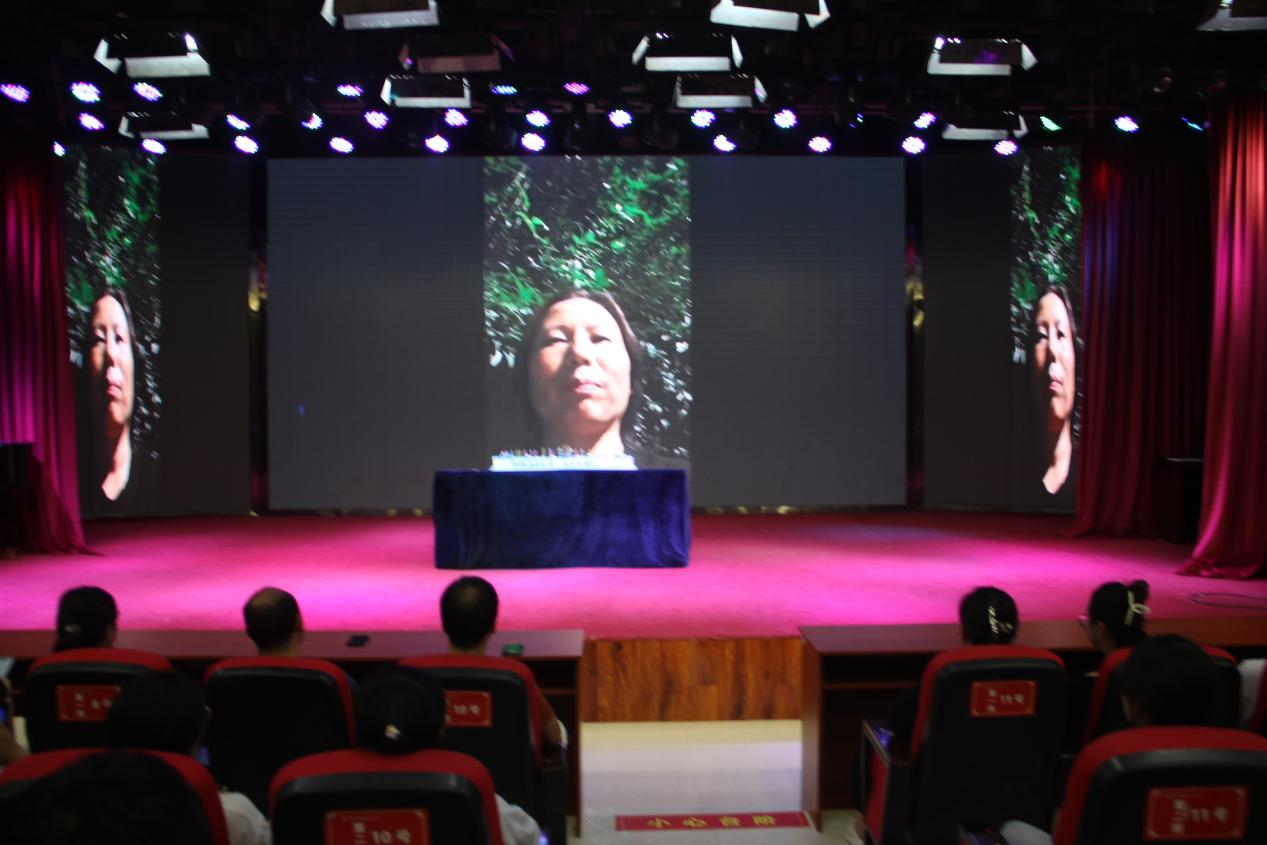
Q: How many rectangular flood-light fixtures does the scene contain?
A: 11